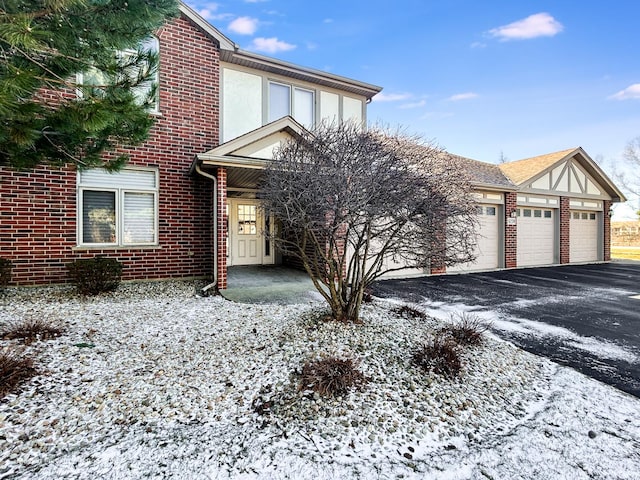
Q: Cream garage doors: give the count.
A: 4